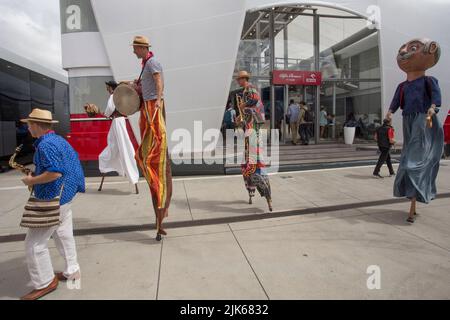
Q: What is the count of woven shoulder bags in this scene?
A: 1